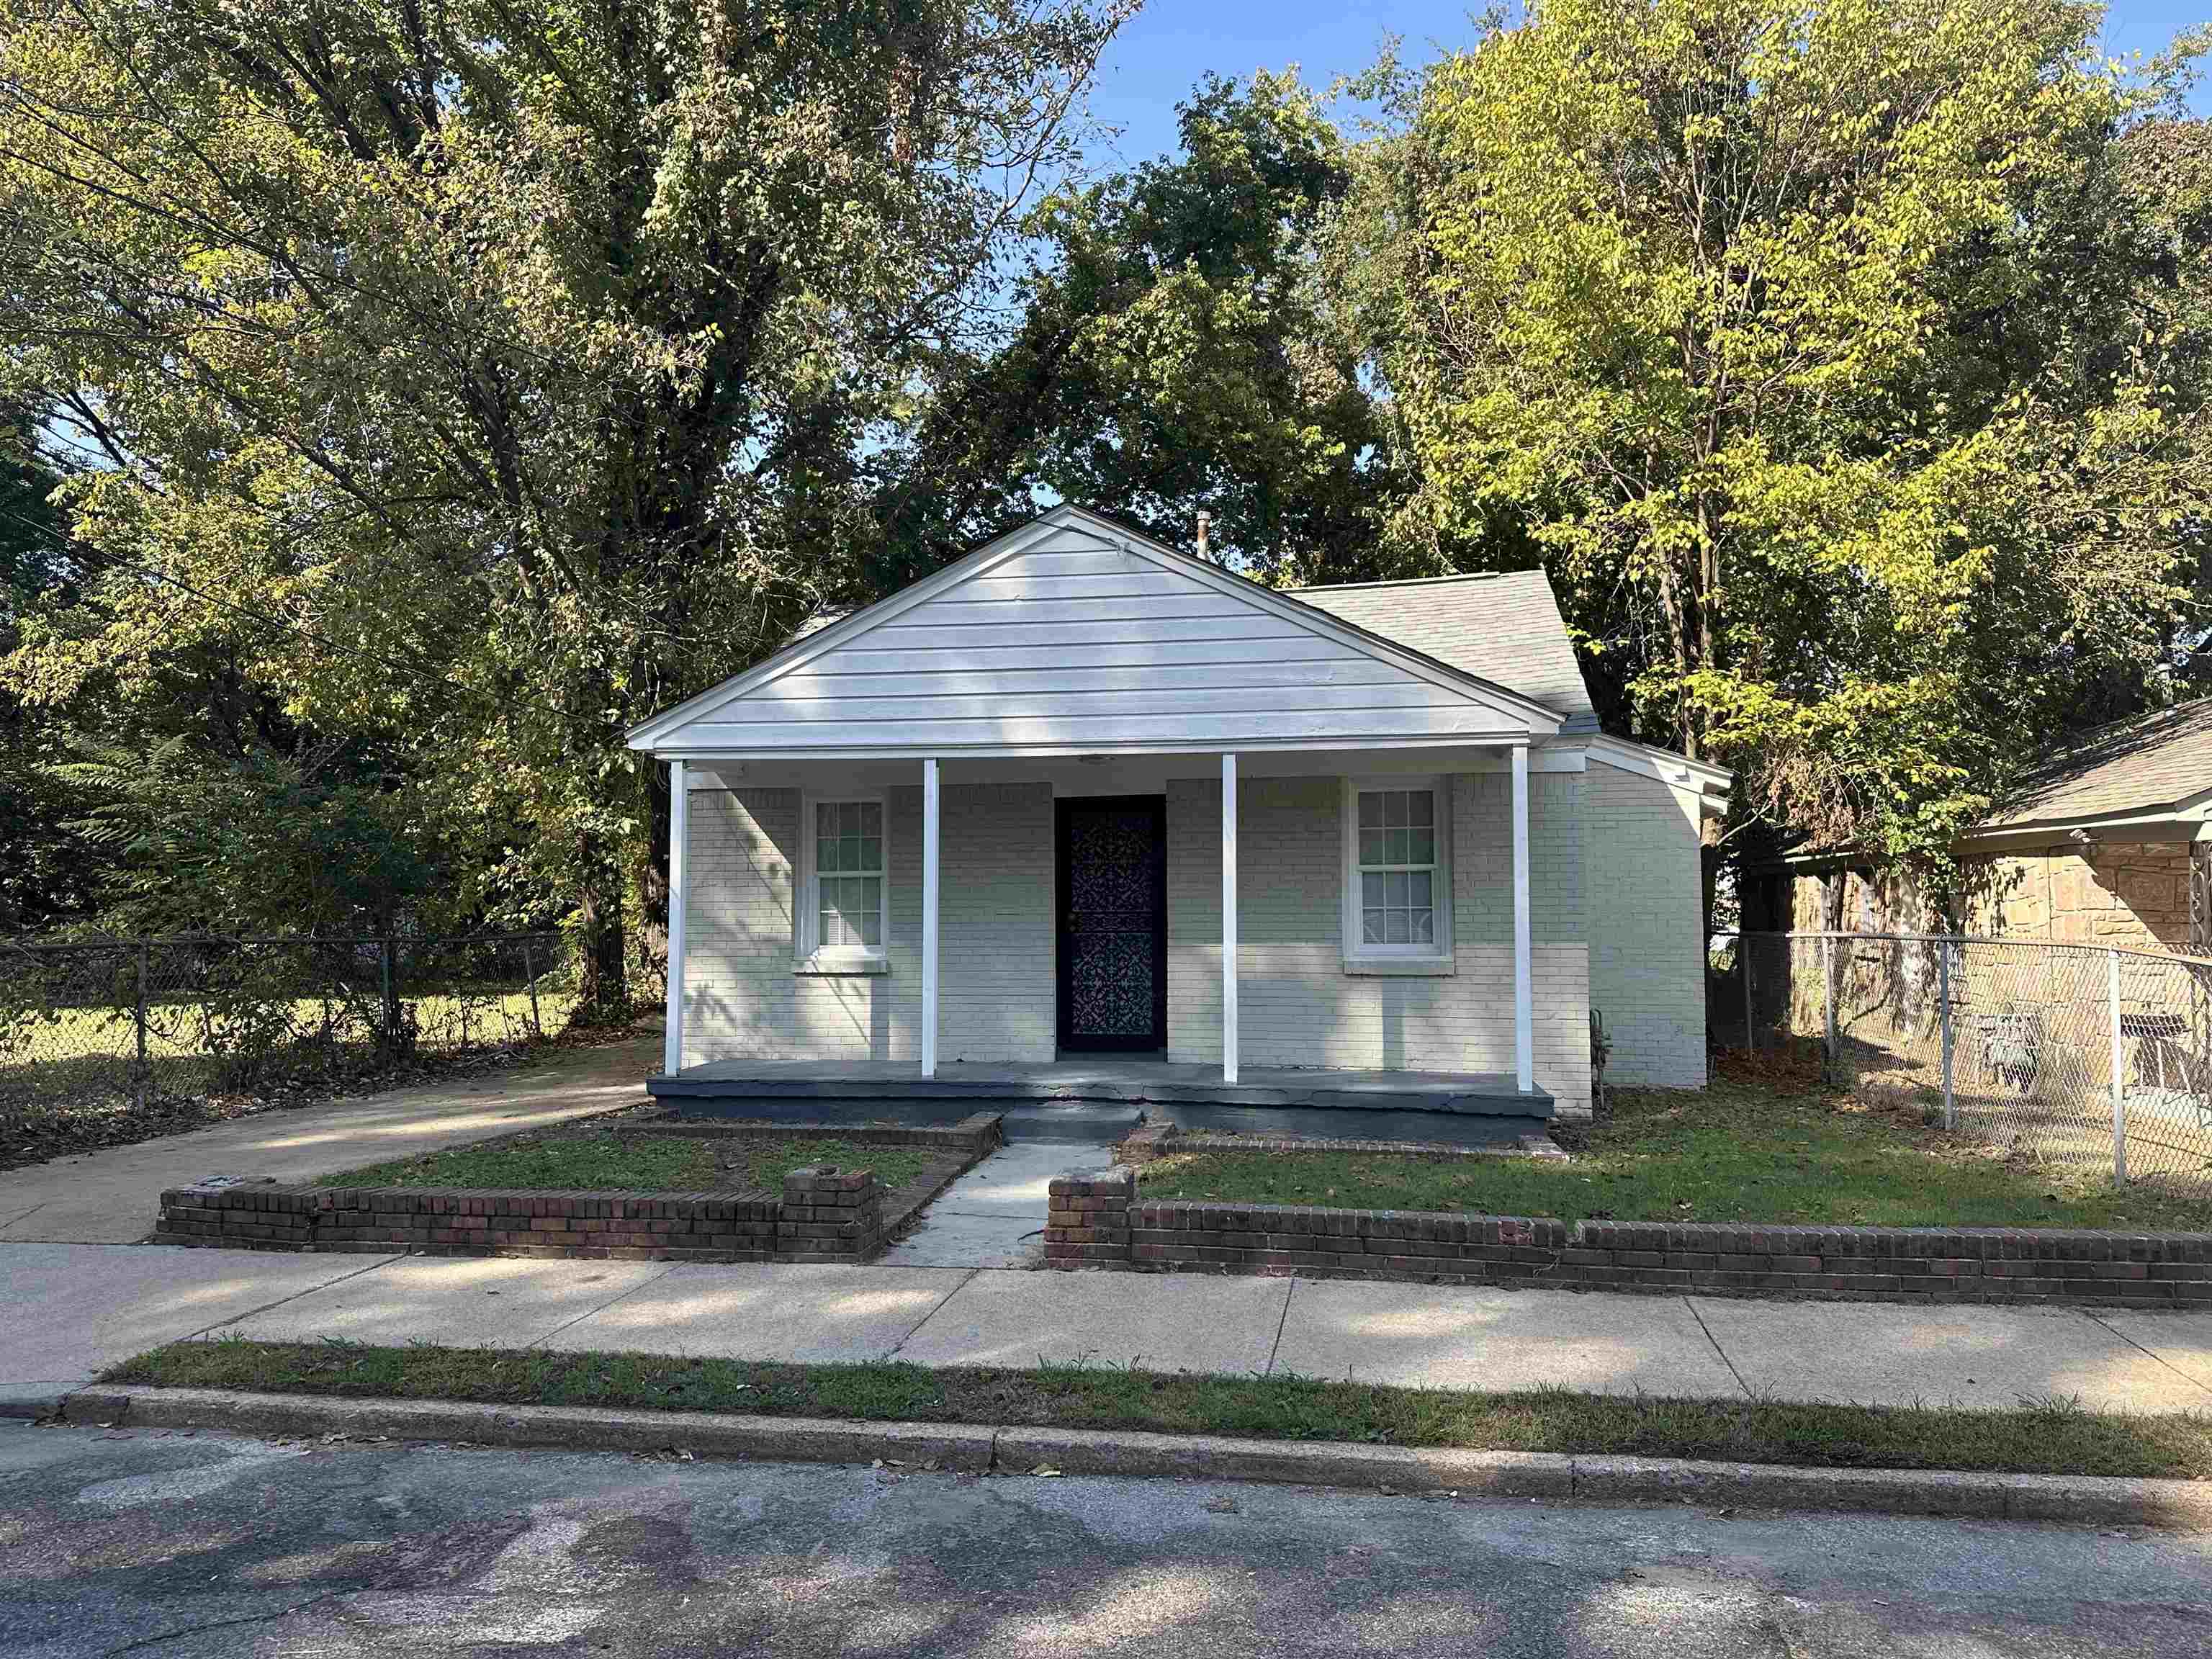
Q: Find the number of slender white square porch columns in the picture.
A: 4